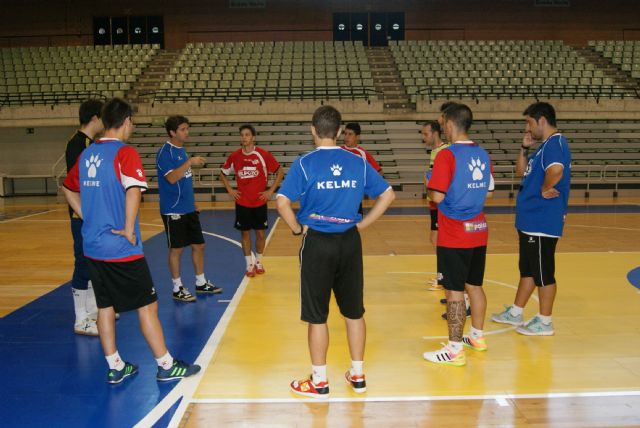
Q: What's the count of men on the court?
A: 10